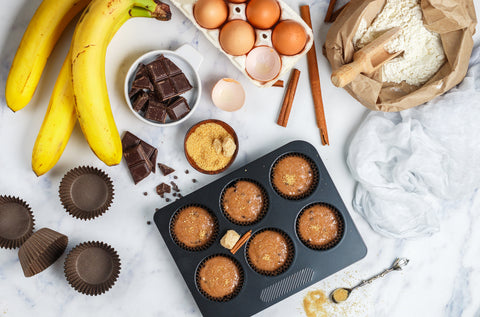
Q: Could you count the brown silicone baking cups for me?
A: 4